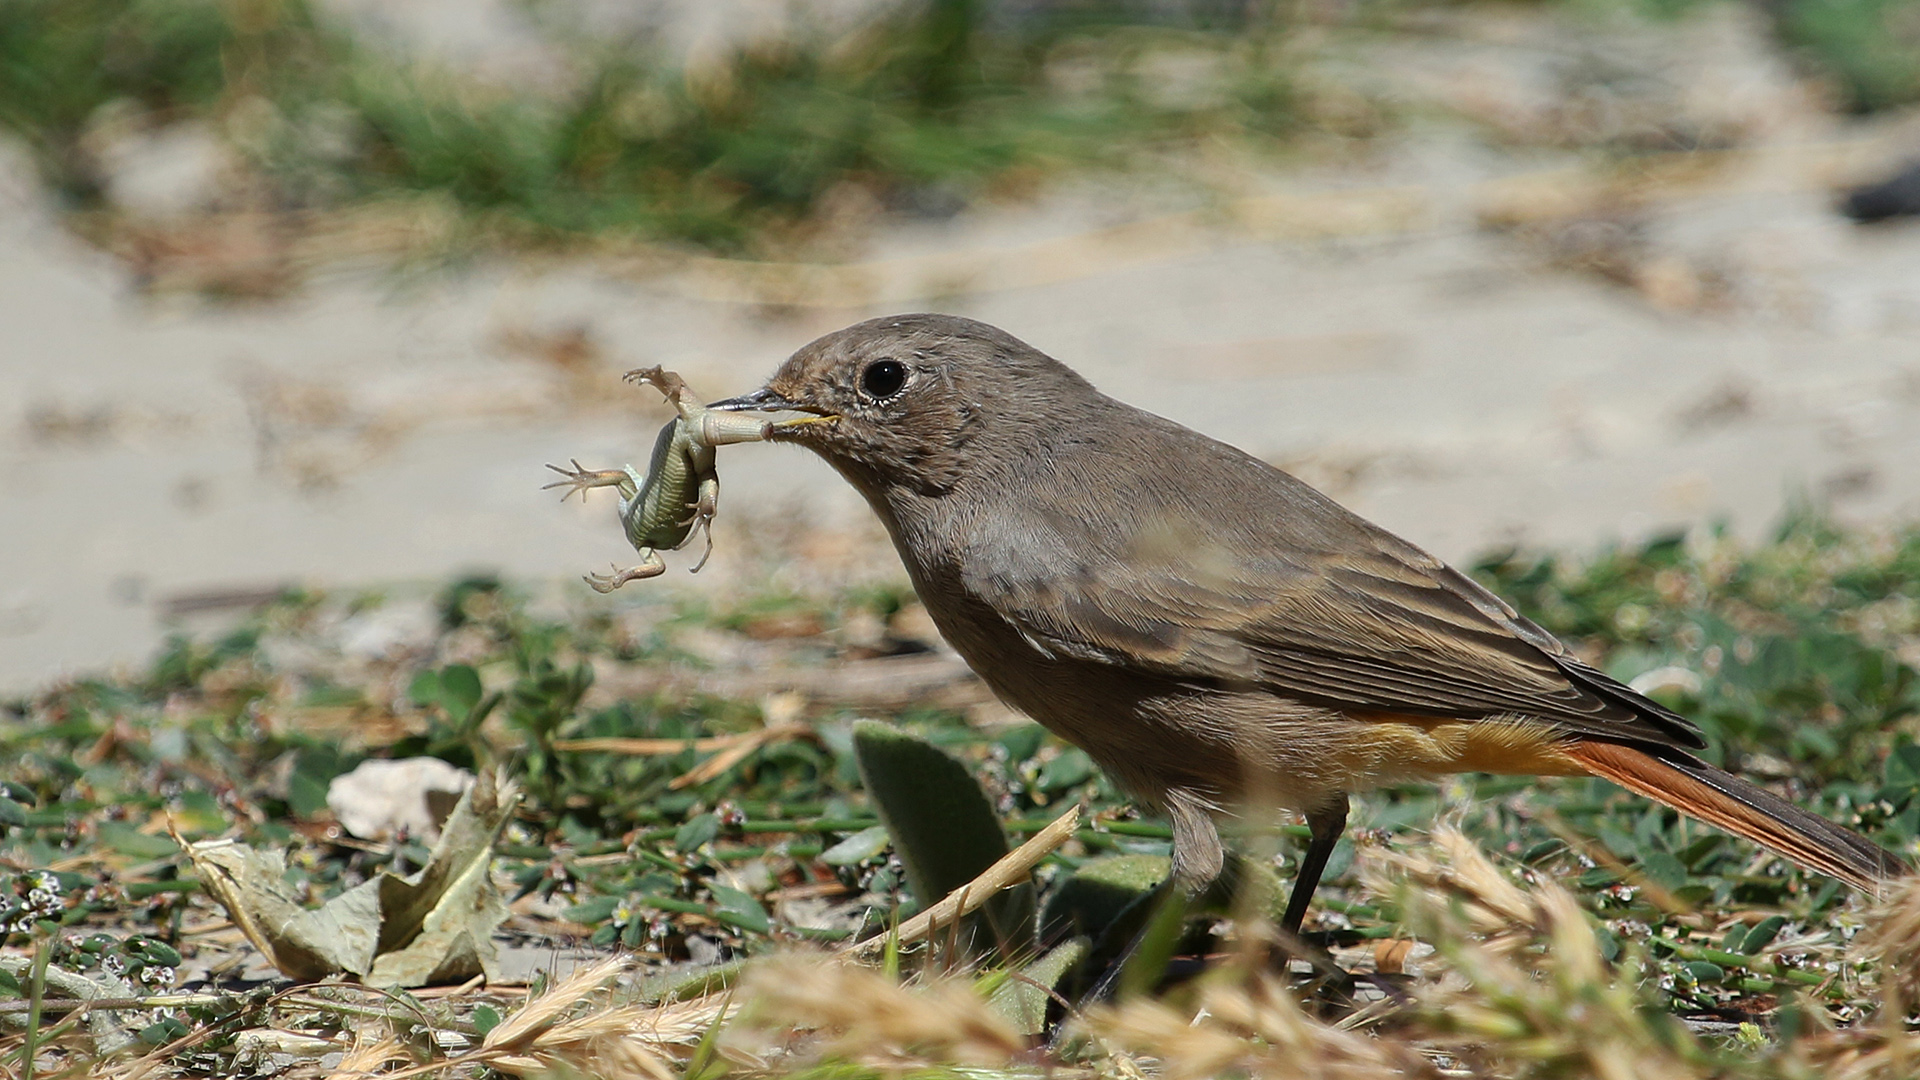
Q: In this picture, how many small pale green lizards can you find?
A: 1